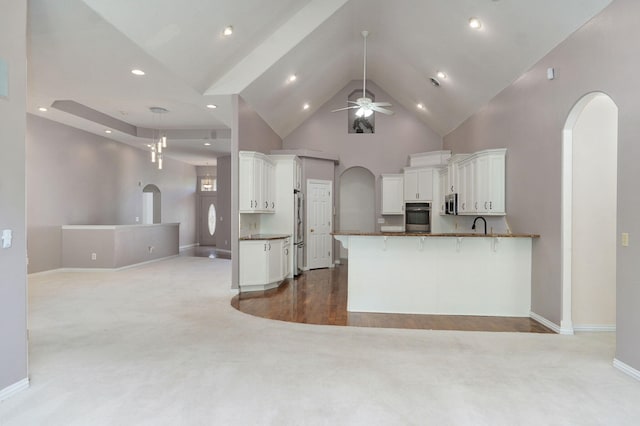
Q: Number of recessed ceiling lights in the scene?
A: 12